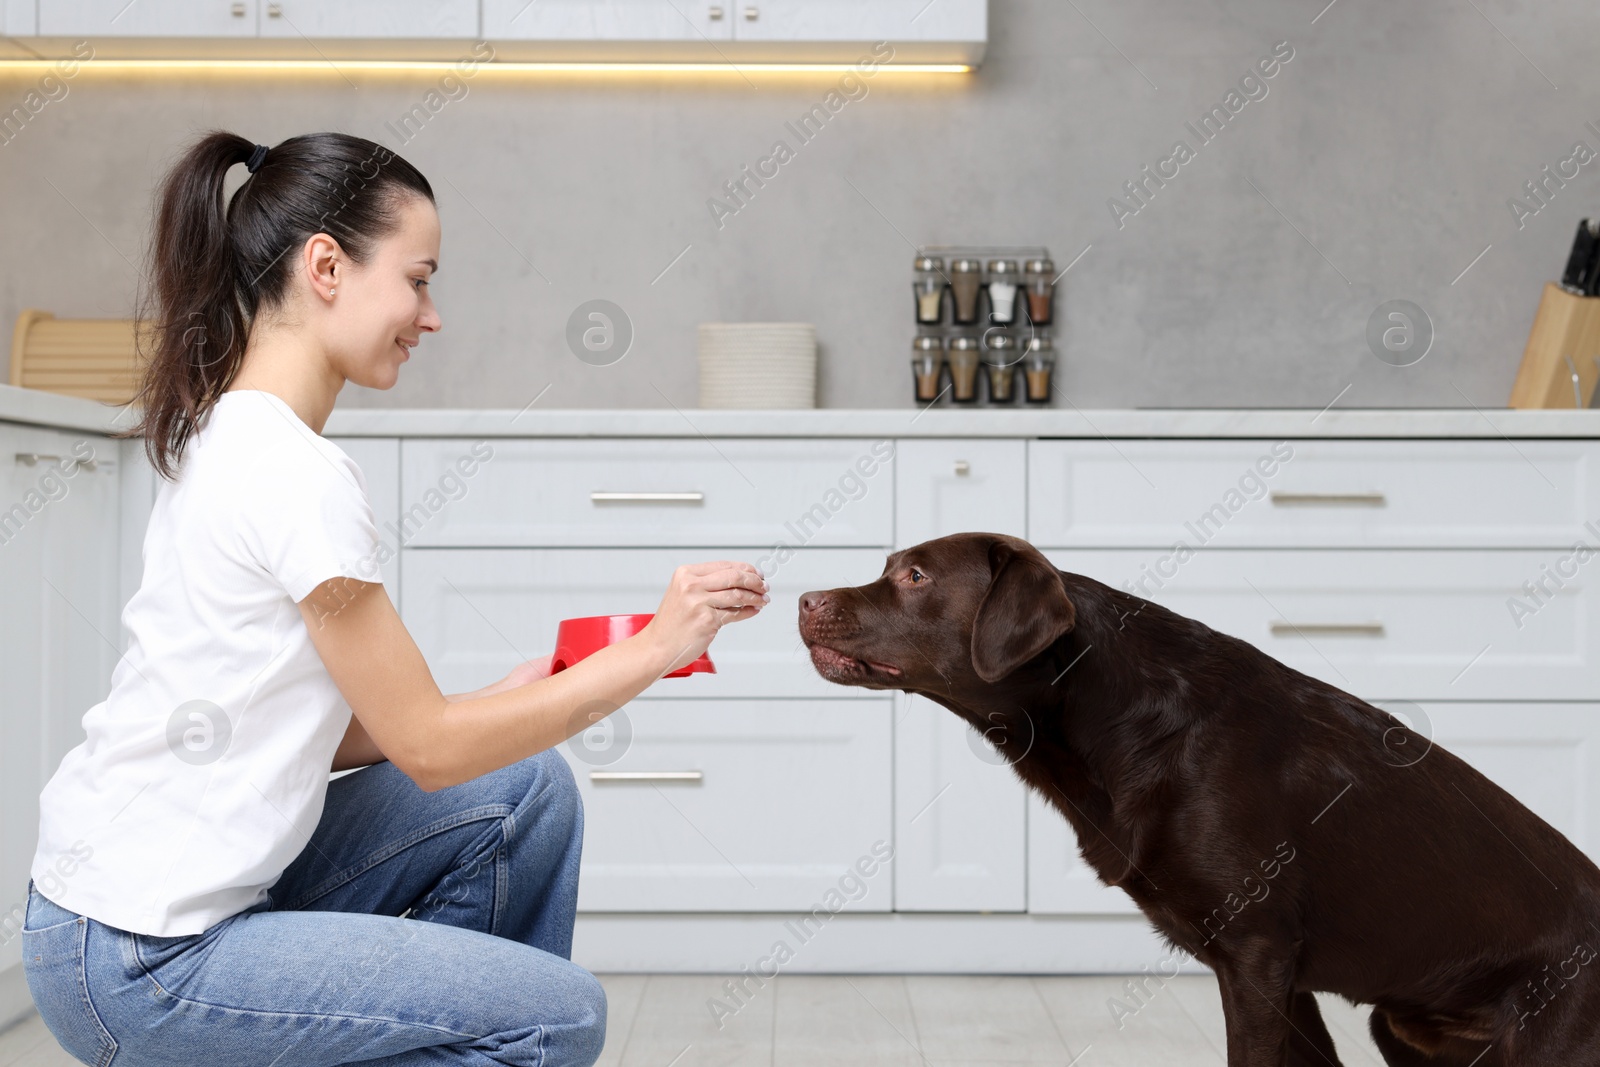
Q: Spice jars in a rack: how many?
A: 8